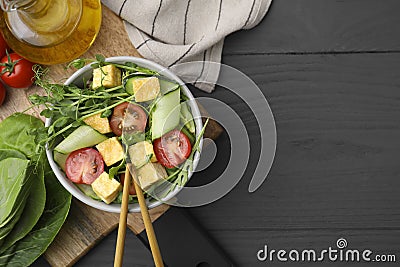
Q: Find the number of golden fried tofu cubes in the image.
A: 7